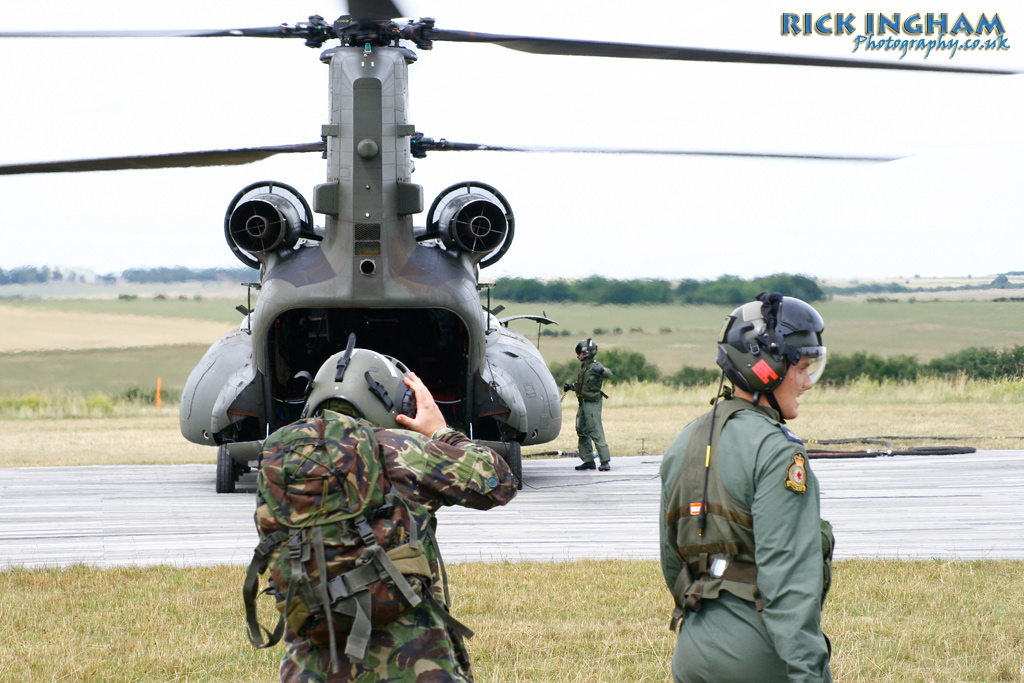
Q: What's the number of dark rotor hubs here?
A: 2